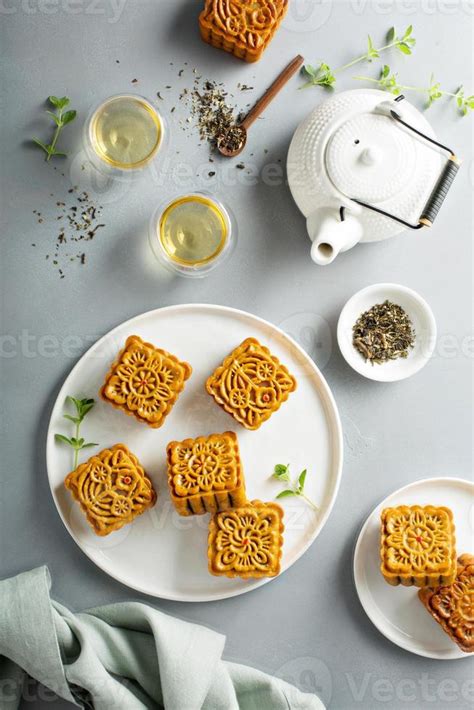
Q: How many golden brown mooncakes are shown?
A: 8